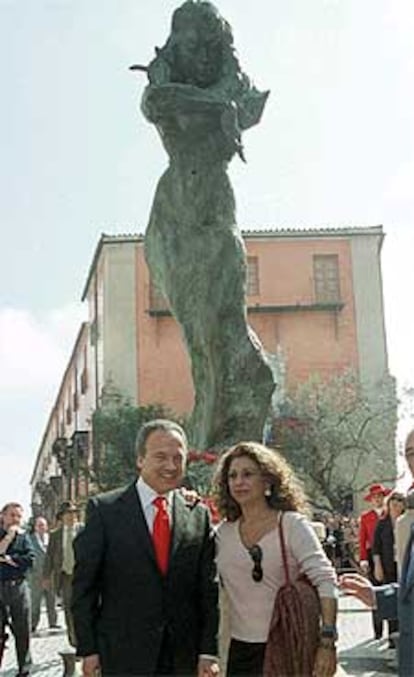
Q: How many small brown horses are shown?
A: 0